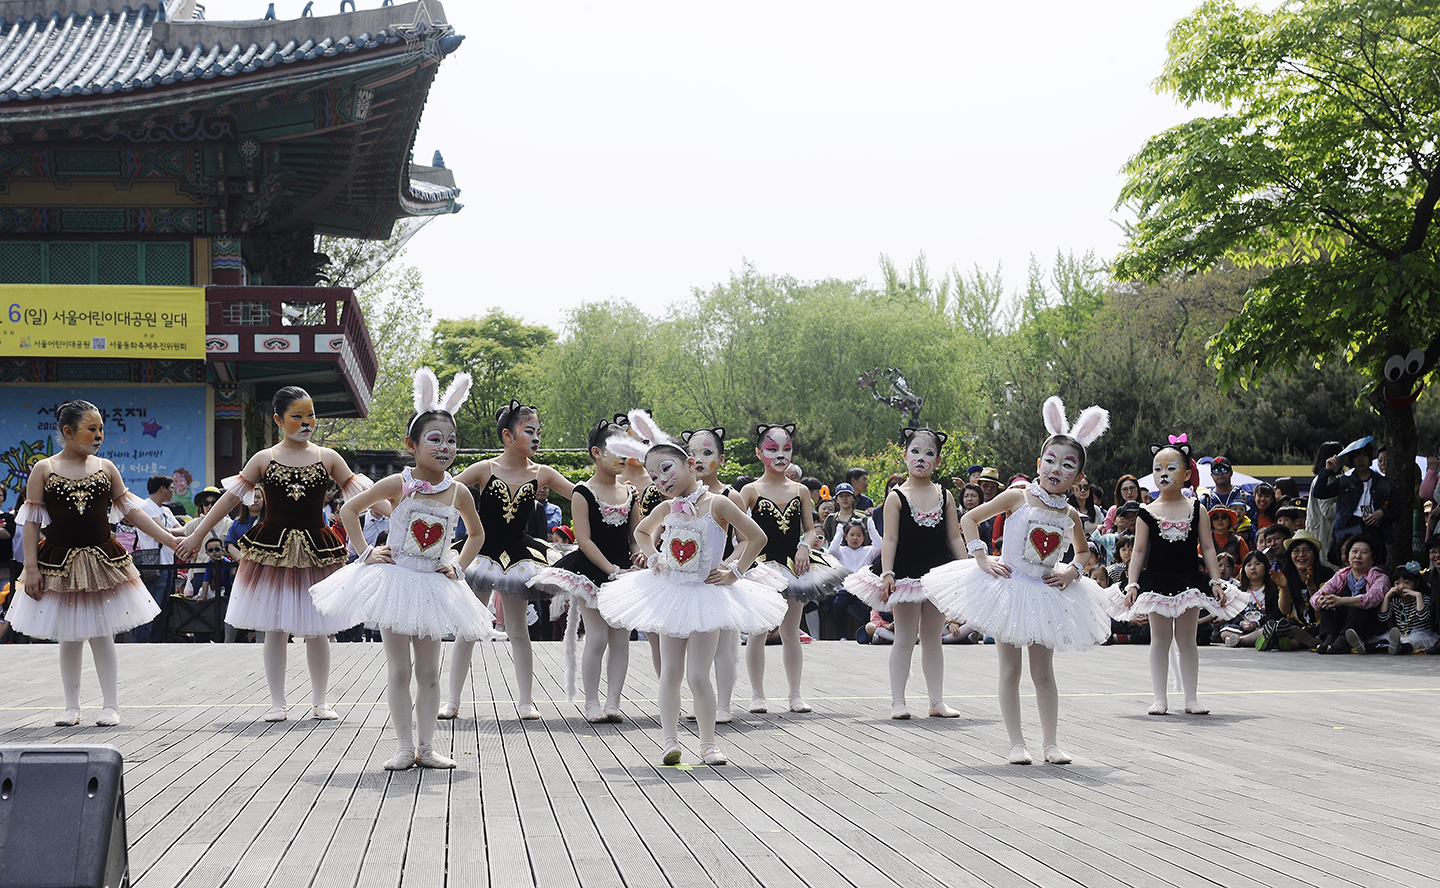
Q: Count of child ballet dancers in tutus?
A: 12